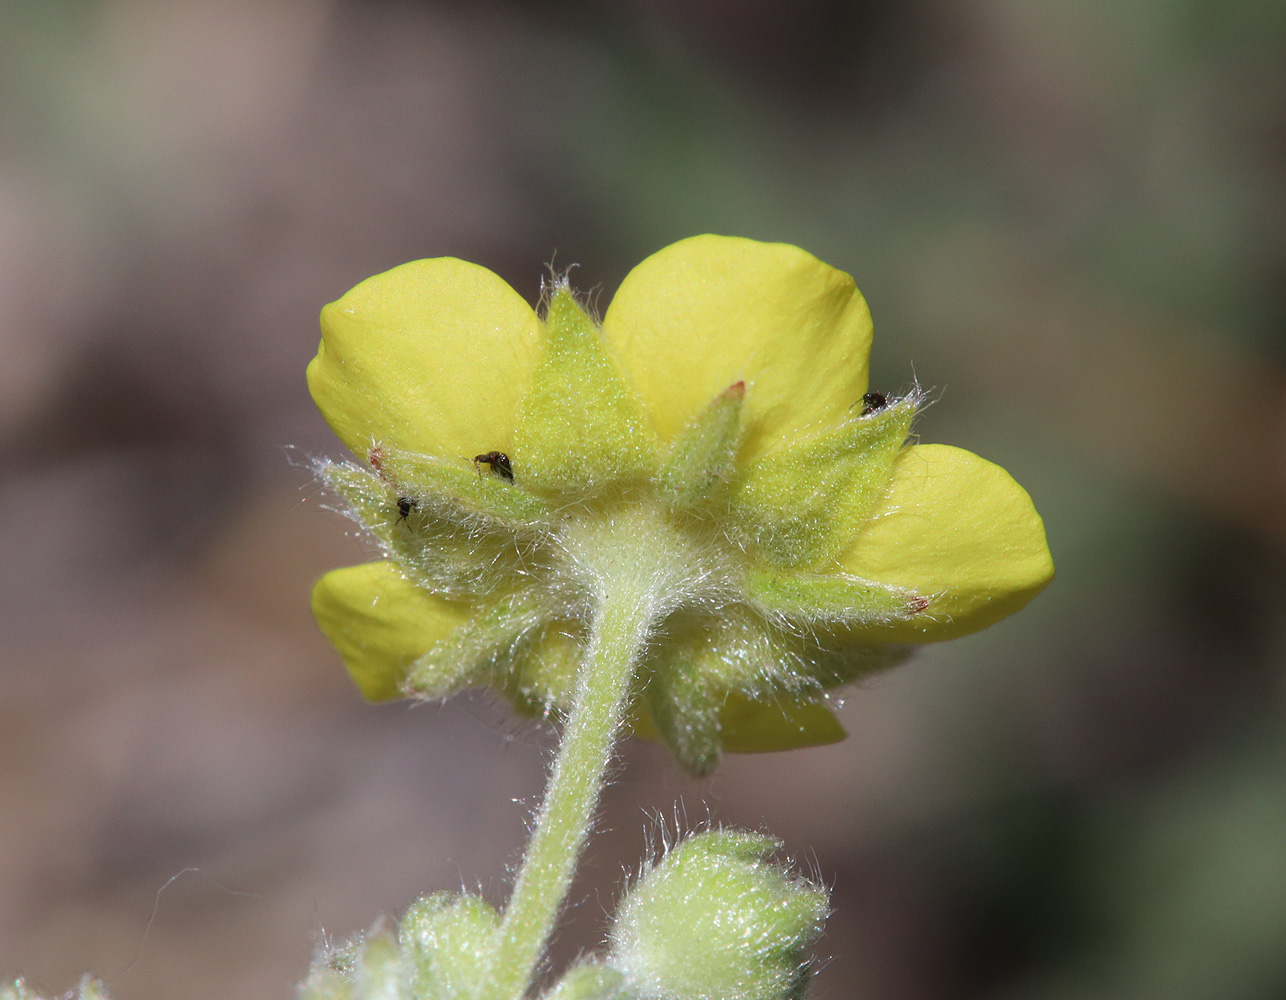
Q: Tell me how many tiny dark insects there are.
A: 3